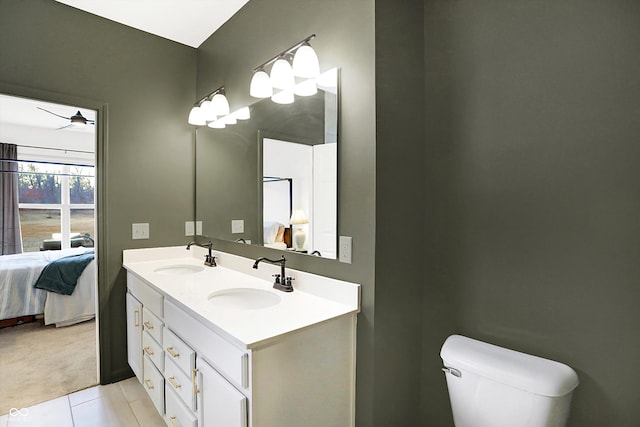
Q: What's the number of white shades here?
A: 6